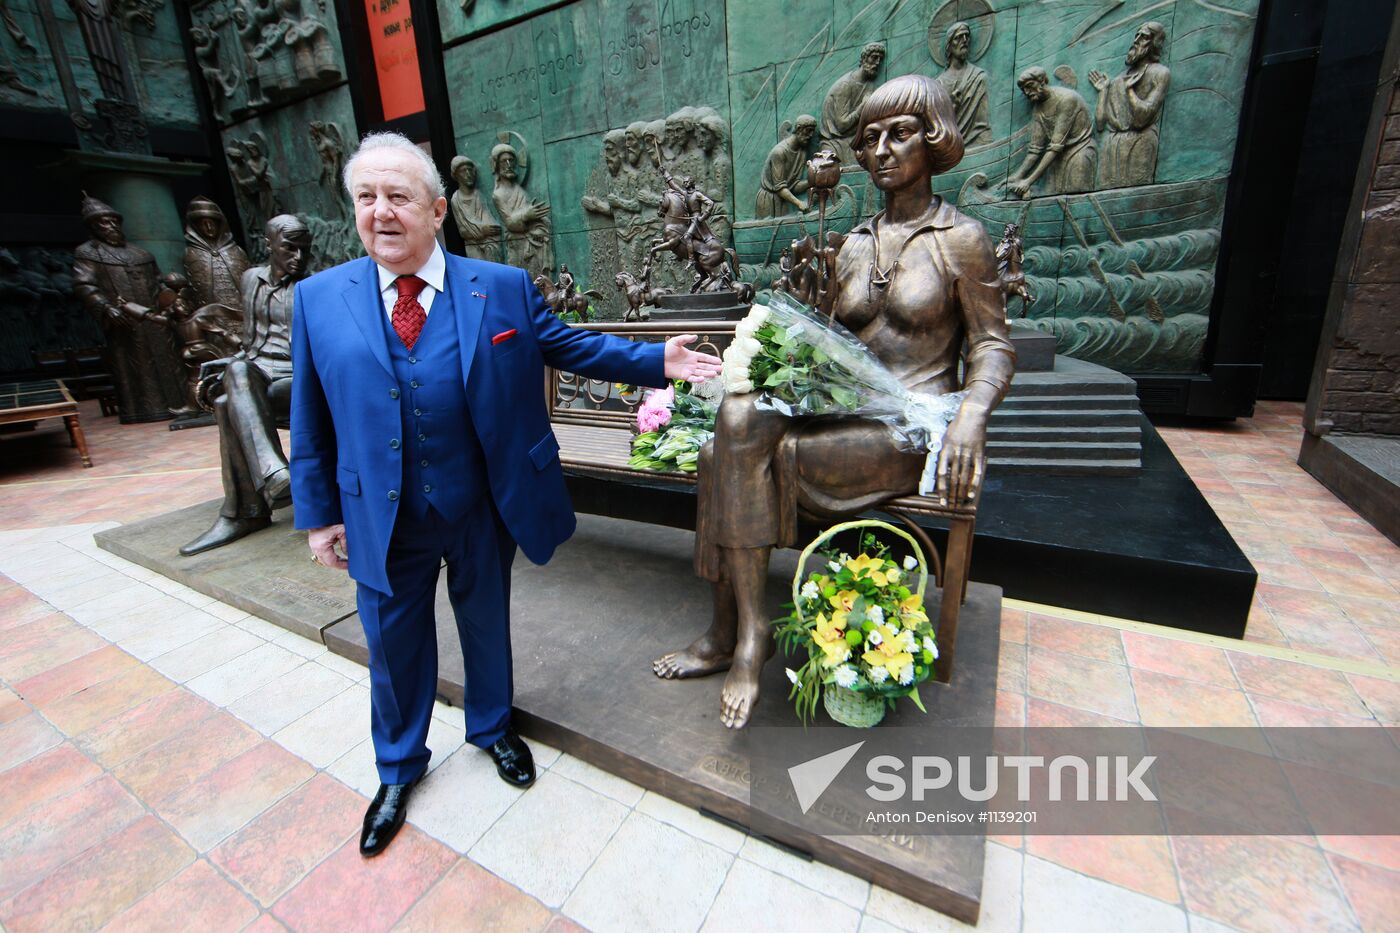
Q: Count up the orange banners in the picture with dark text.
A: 1